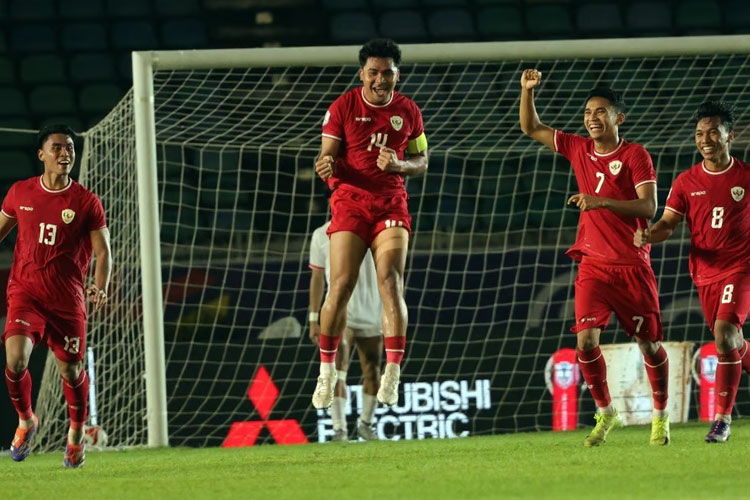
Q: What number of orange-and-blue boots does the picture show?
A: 2